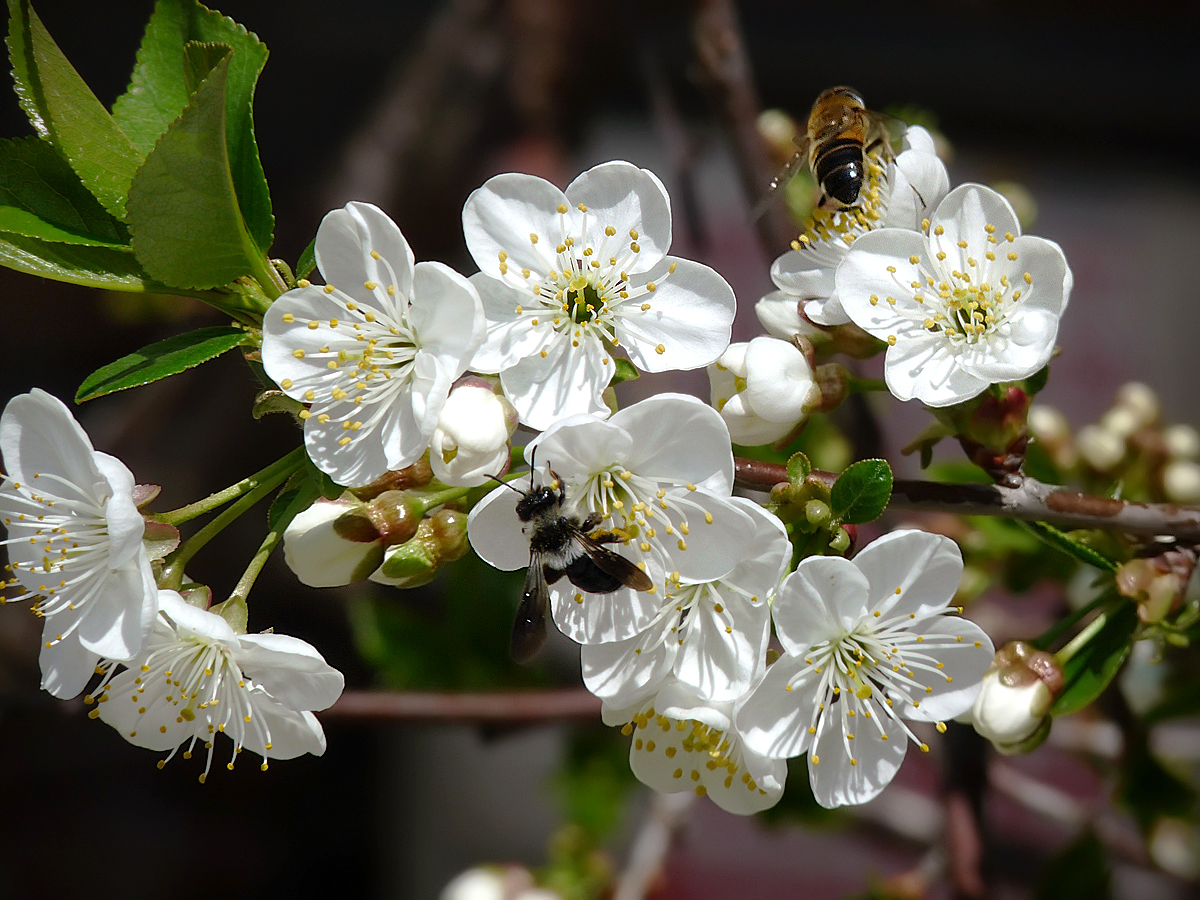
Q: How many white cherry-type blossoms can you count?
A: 10